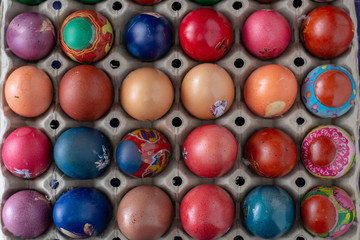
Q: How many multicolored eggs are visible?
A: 5